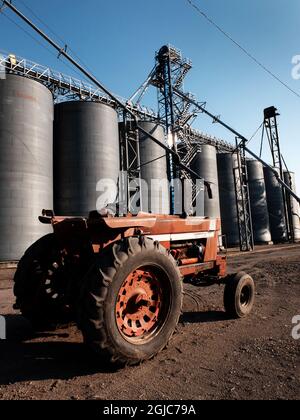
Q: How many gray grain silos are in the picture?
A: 8